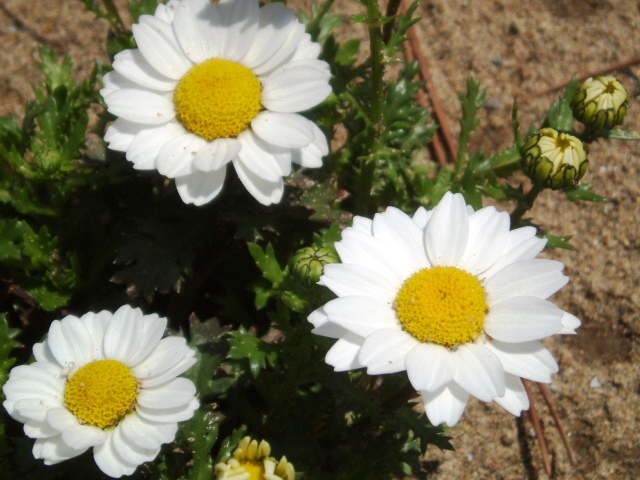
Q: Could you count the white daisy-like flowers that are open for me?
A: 3